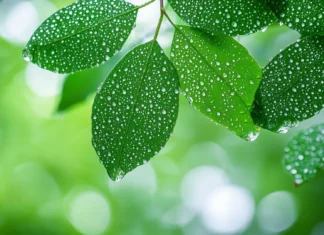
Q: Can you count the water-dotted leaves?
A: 7